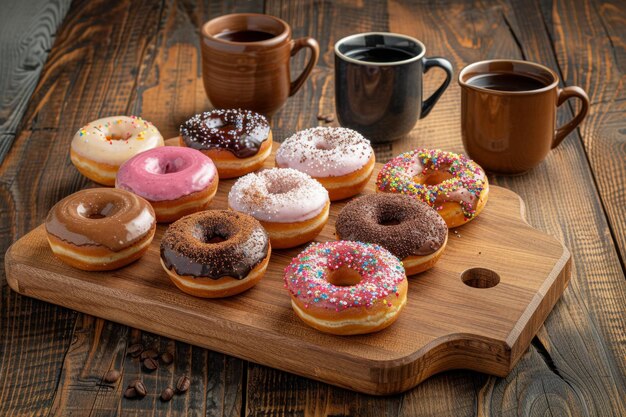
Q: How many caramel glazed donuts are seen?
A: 1